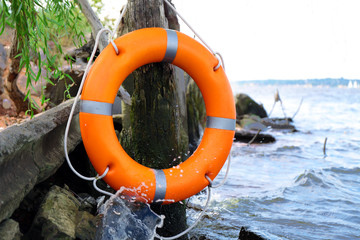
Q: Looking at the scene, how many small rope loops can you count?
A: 4